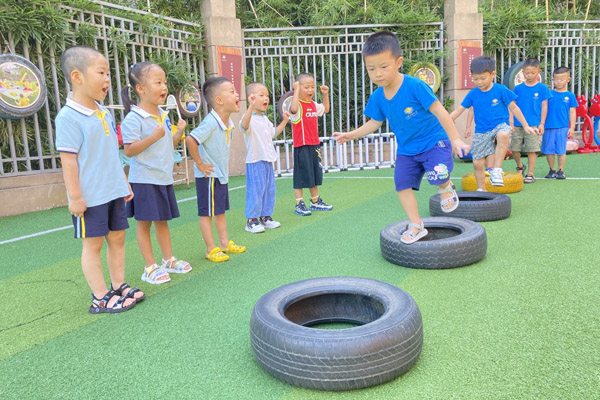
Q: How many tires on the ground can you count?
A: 4